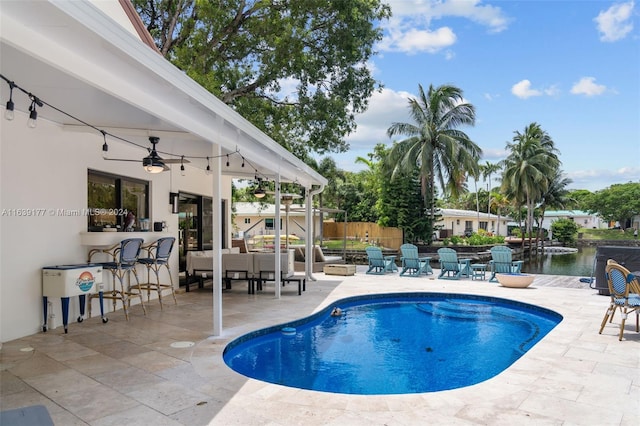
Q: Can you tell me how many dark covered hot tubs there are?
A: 1